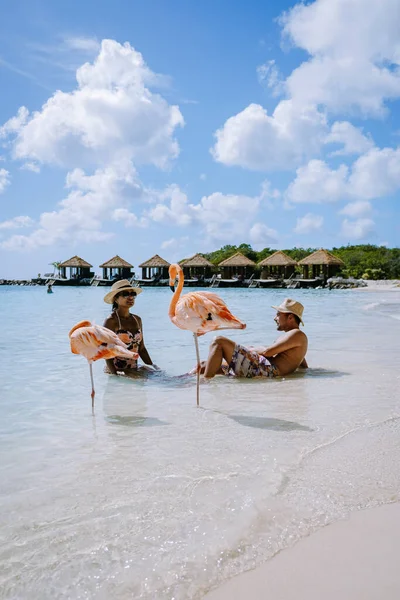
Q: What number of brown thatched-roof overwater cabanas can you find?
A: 7